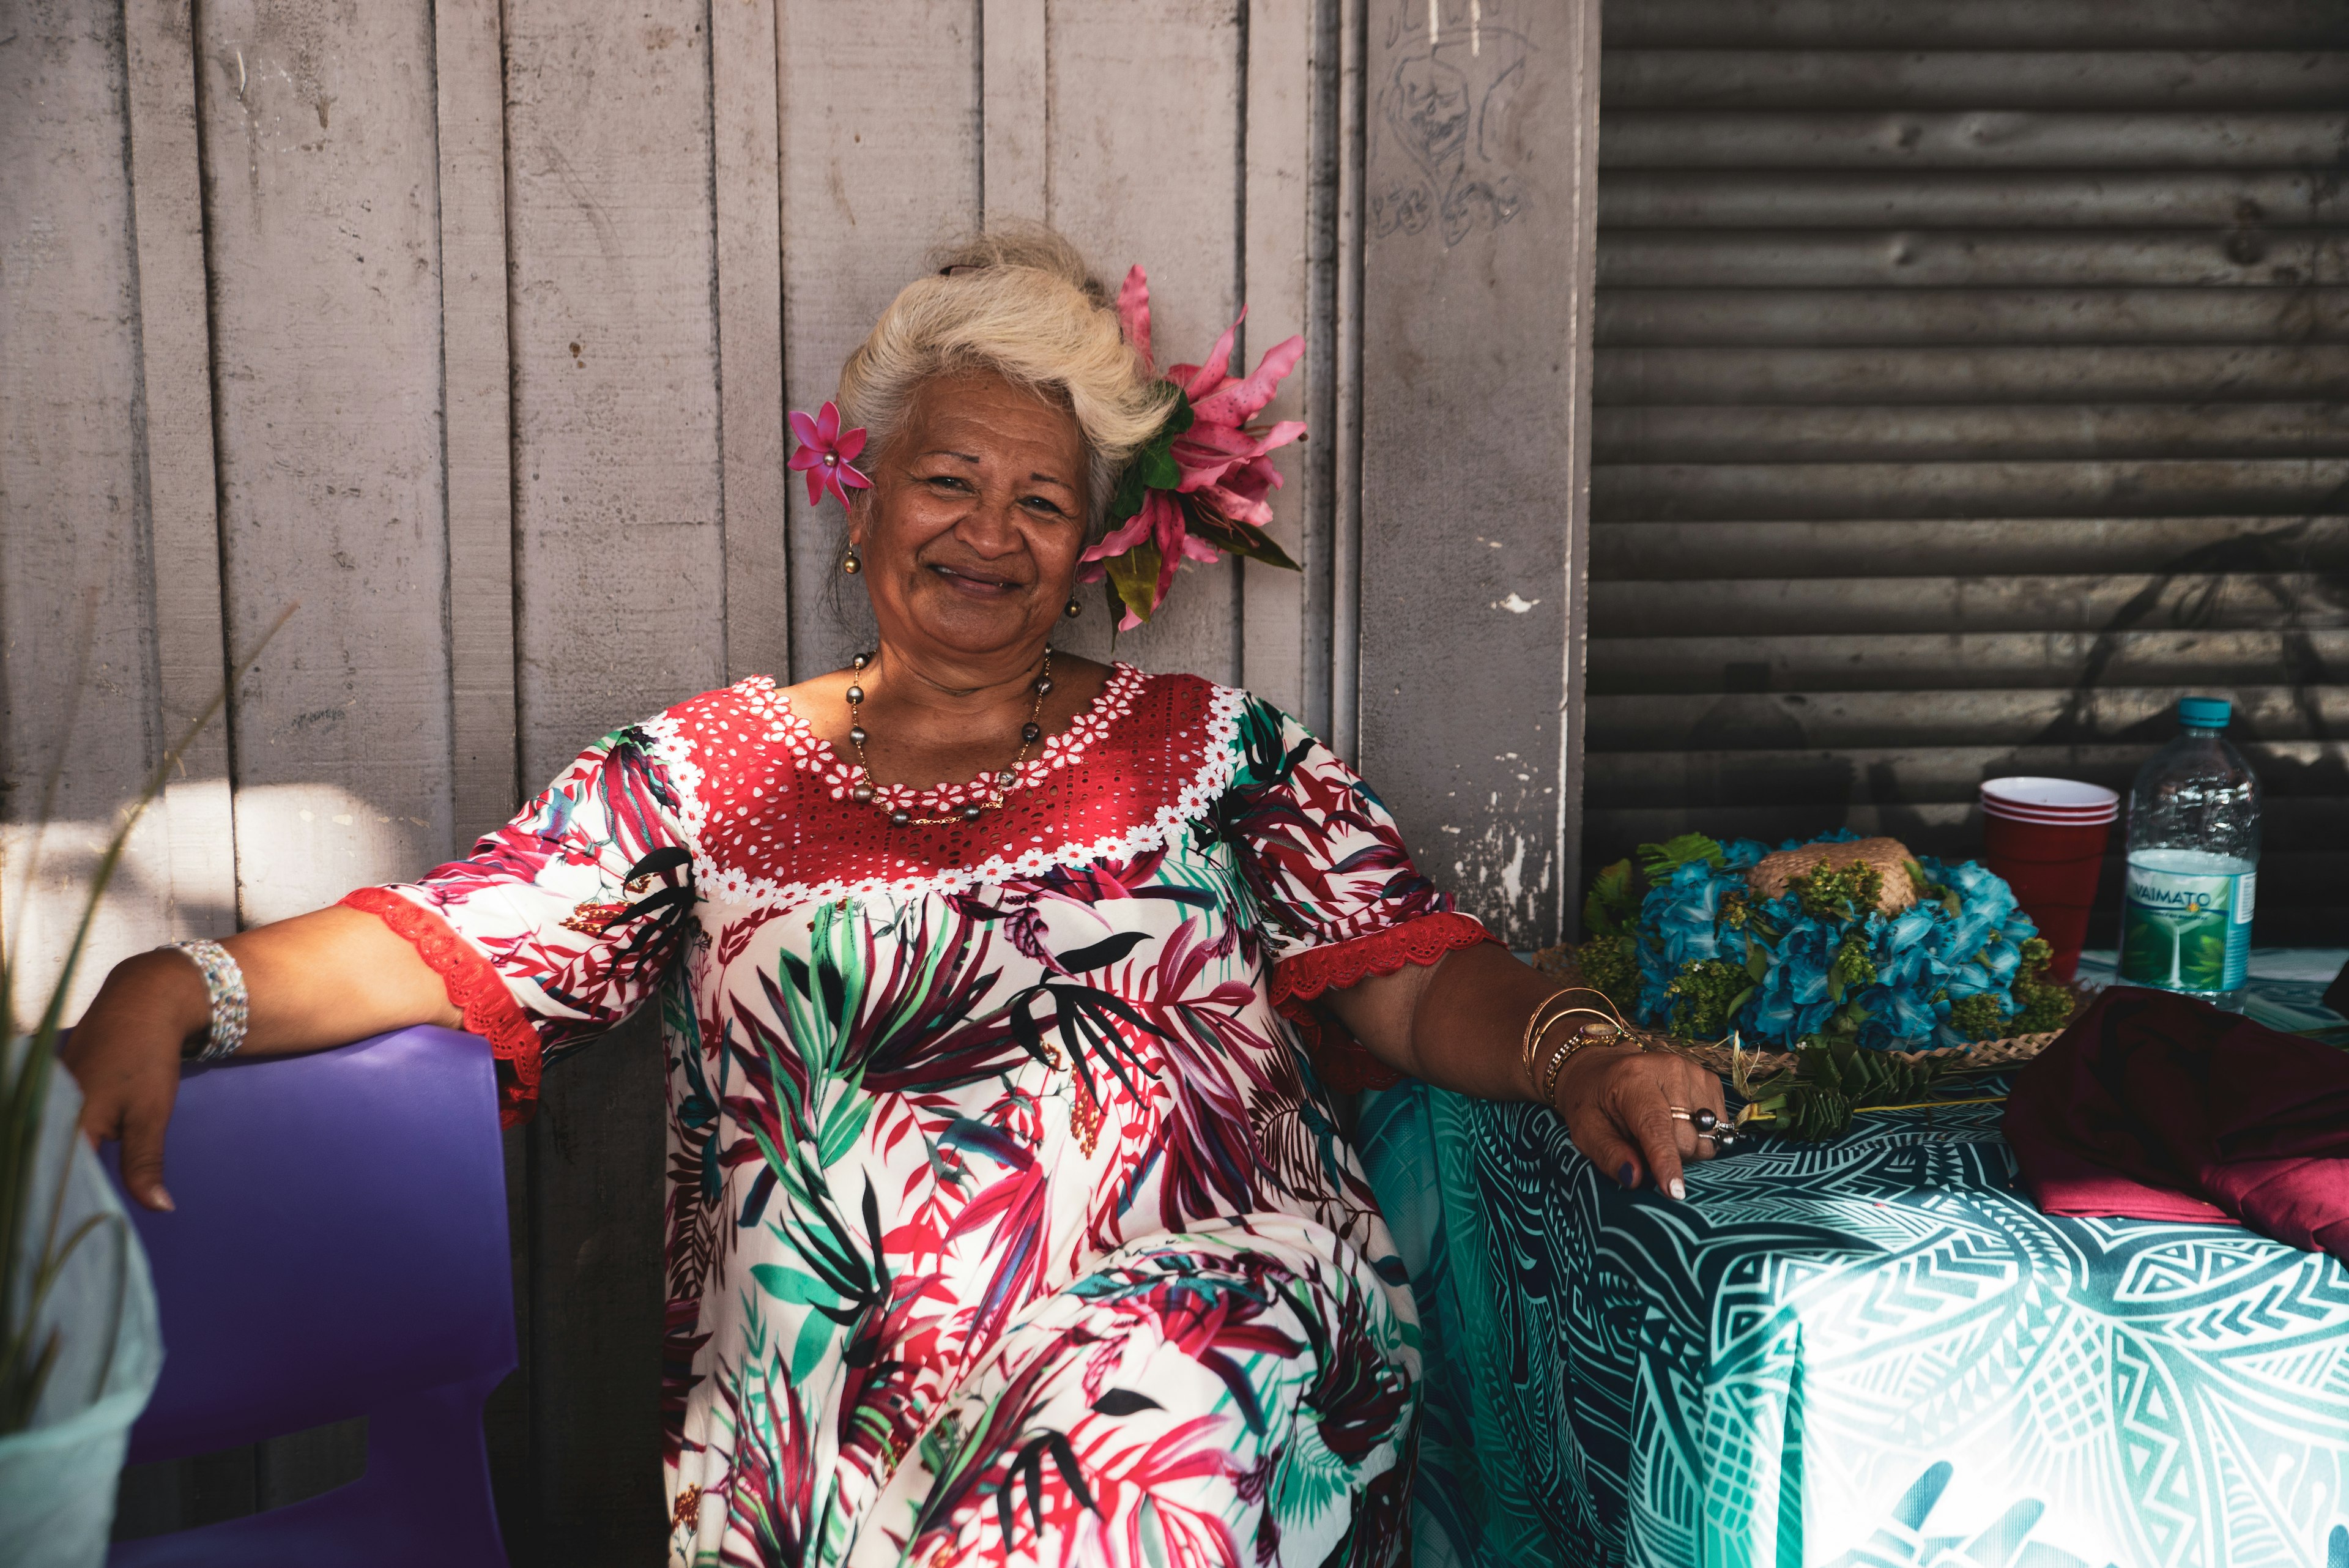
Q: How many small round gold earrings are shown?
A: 2